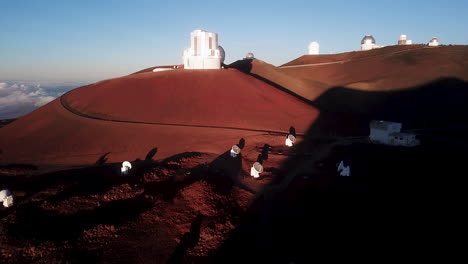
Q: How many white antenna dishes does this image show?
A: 6